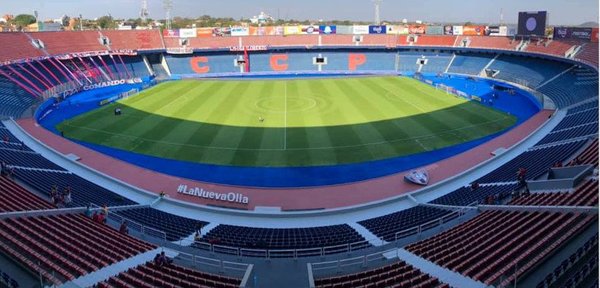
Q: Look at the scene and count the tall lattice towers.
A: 3